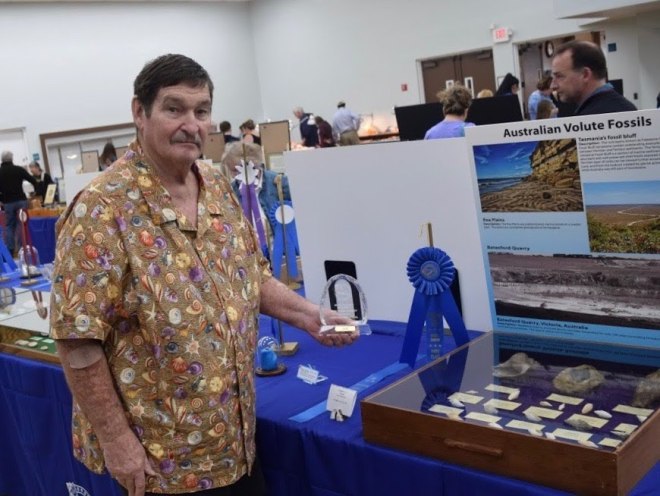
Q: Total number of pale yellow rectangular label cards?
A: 13